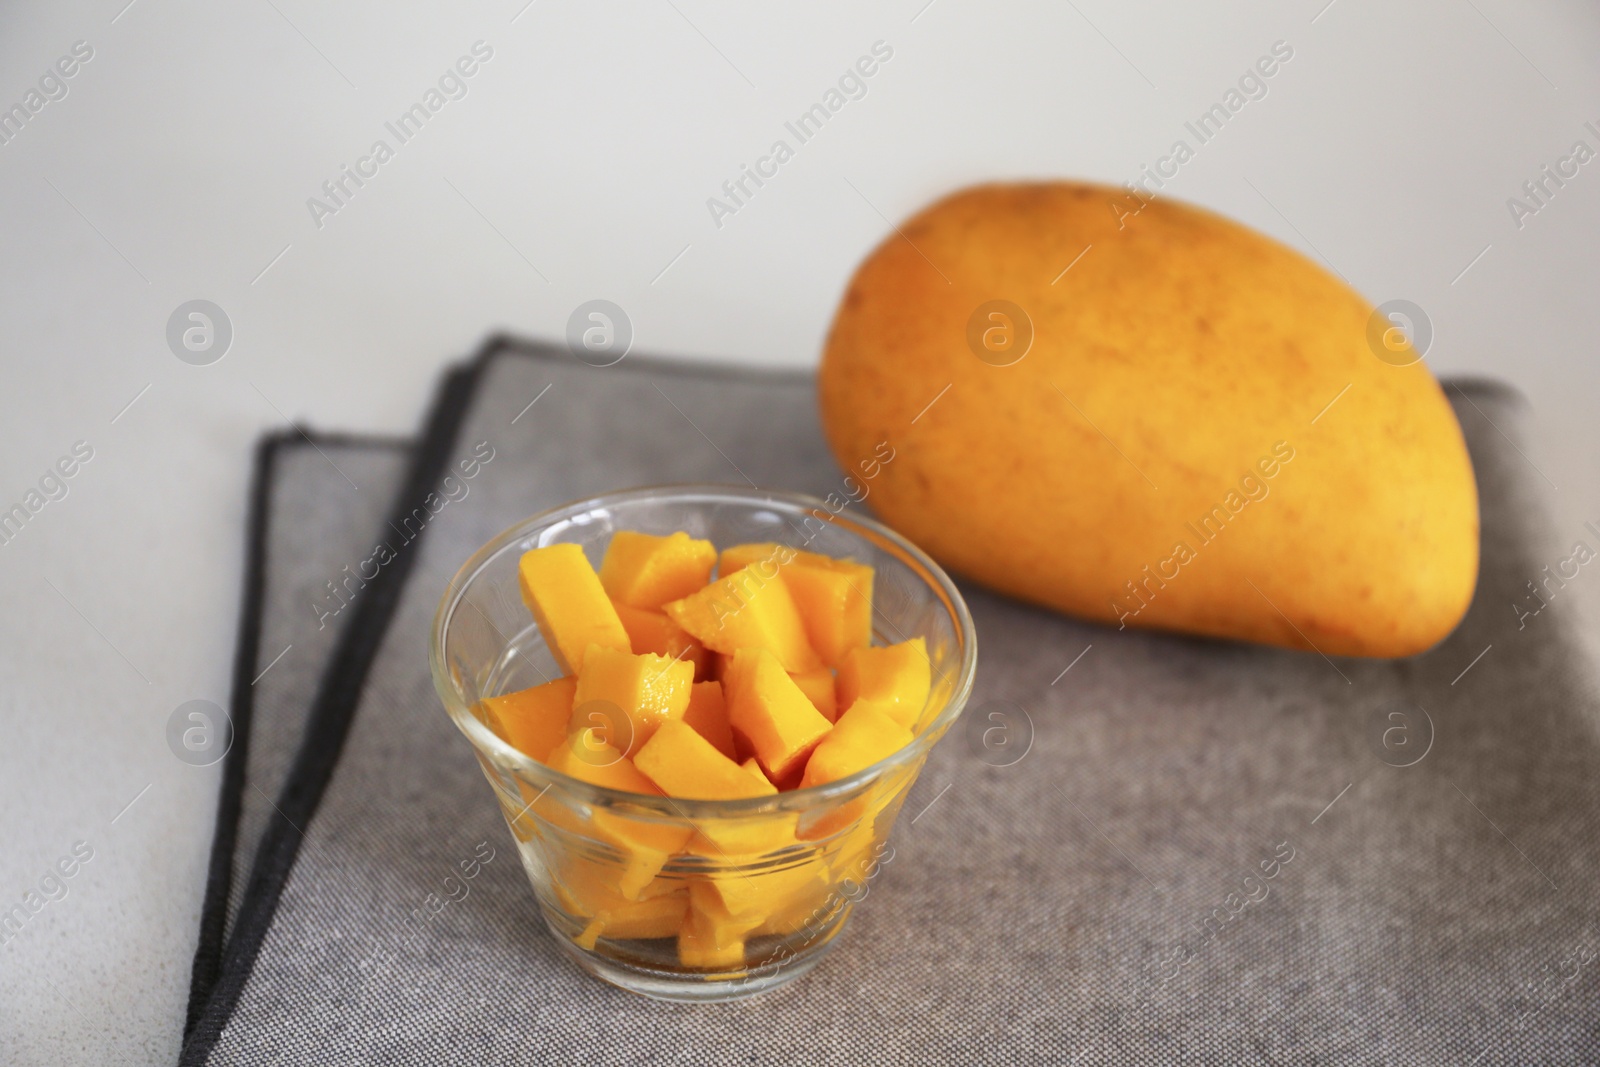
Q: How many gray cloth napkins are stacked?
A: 2